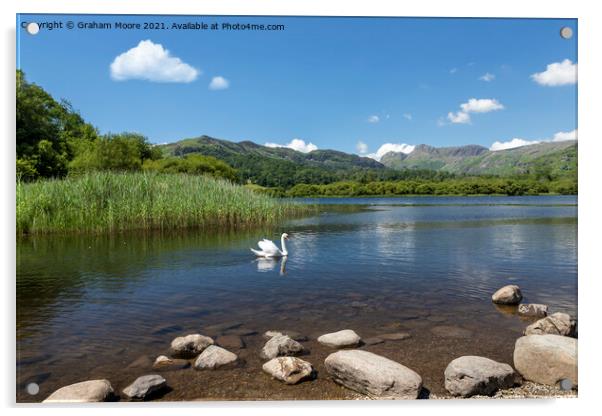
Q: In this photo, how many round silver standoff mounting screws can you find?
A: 4